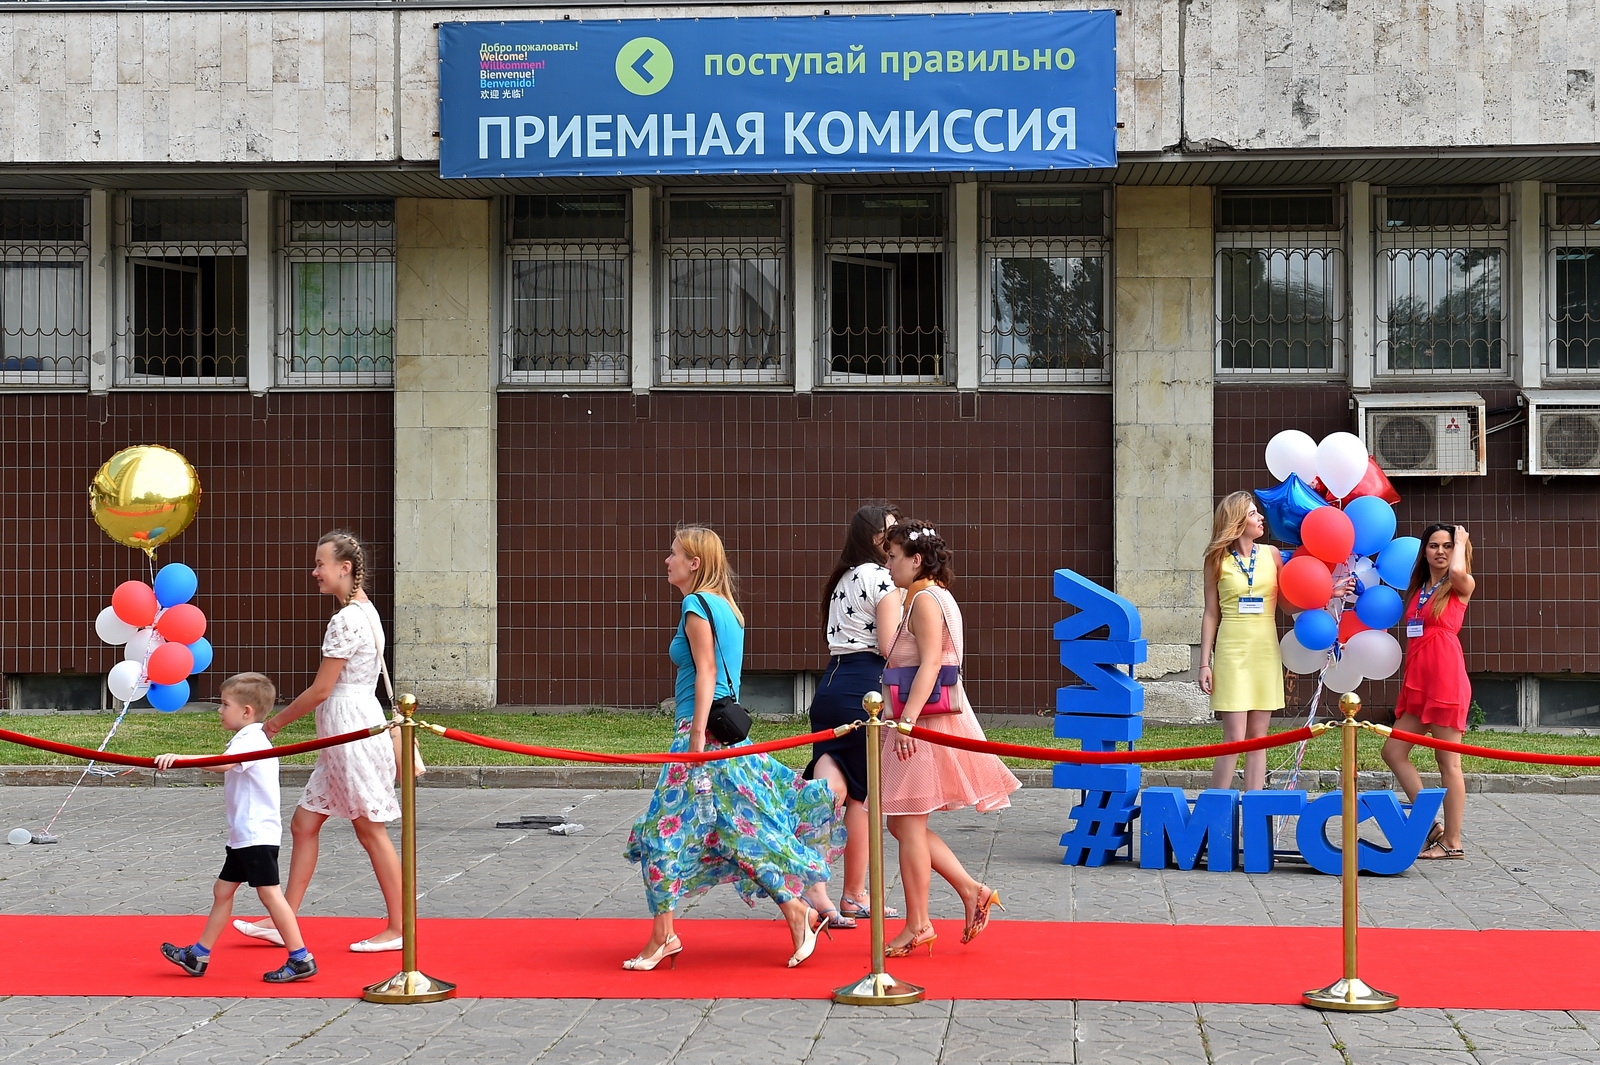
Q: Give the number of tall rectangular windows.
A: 10